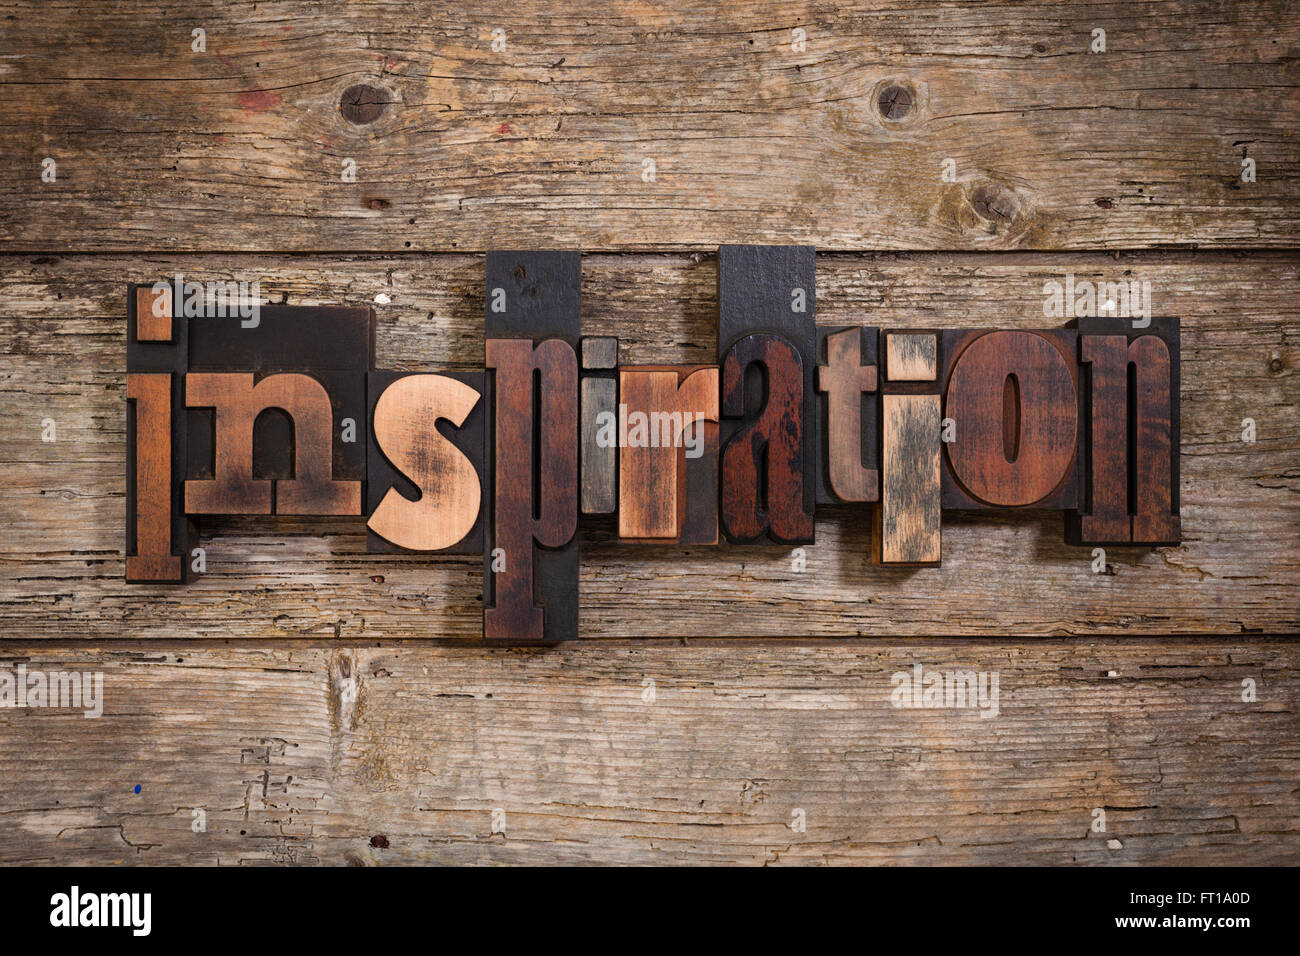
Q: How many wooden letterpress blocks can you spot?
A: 11